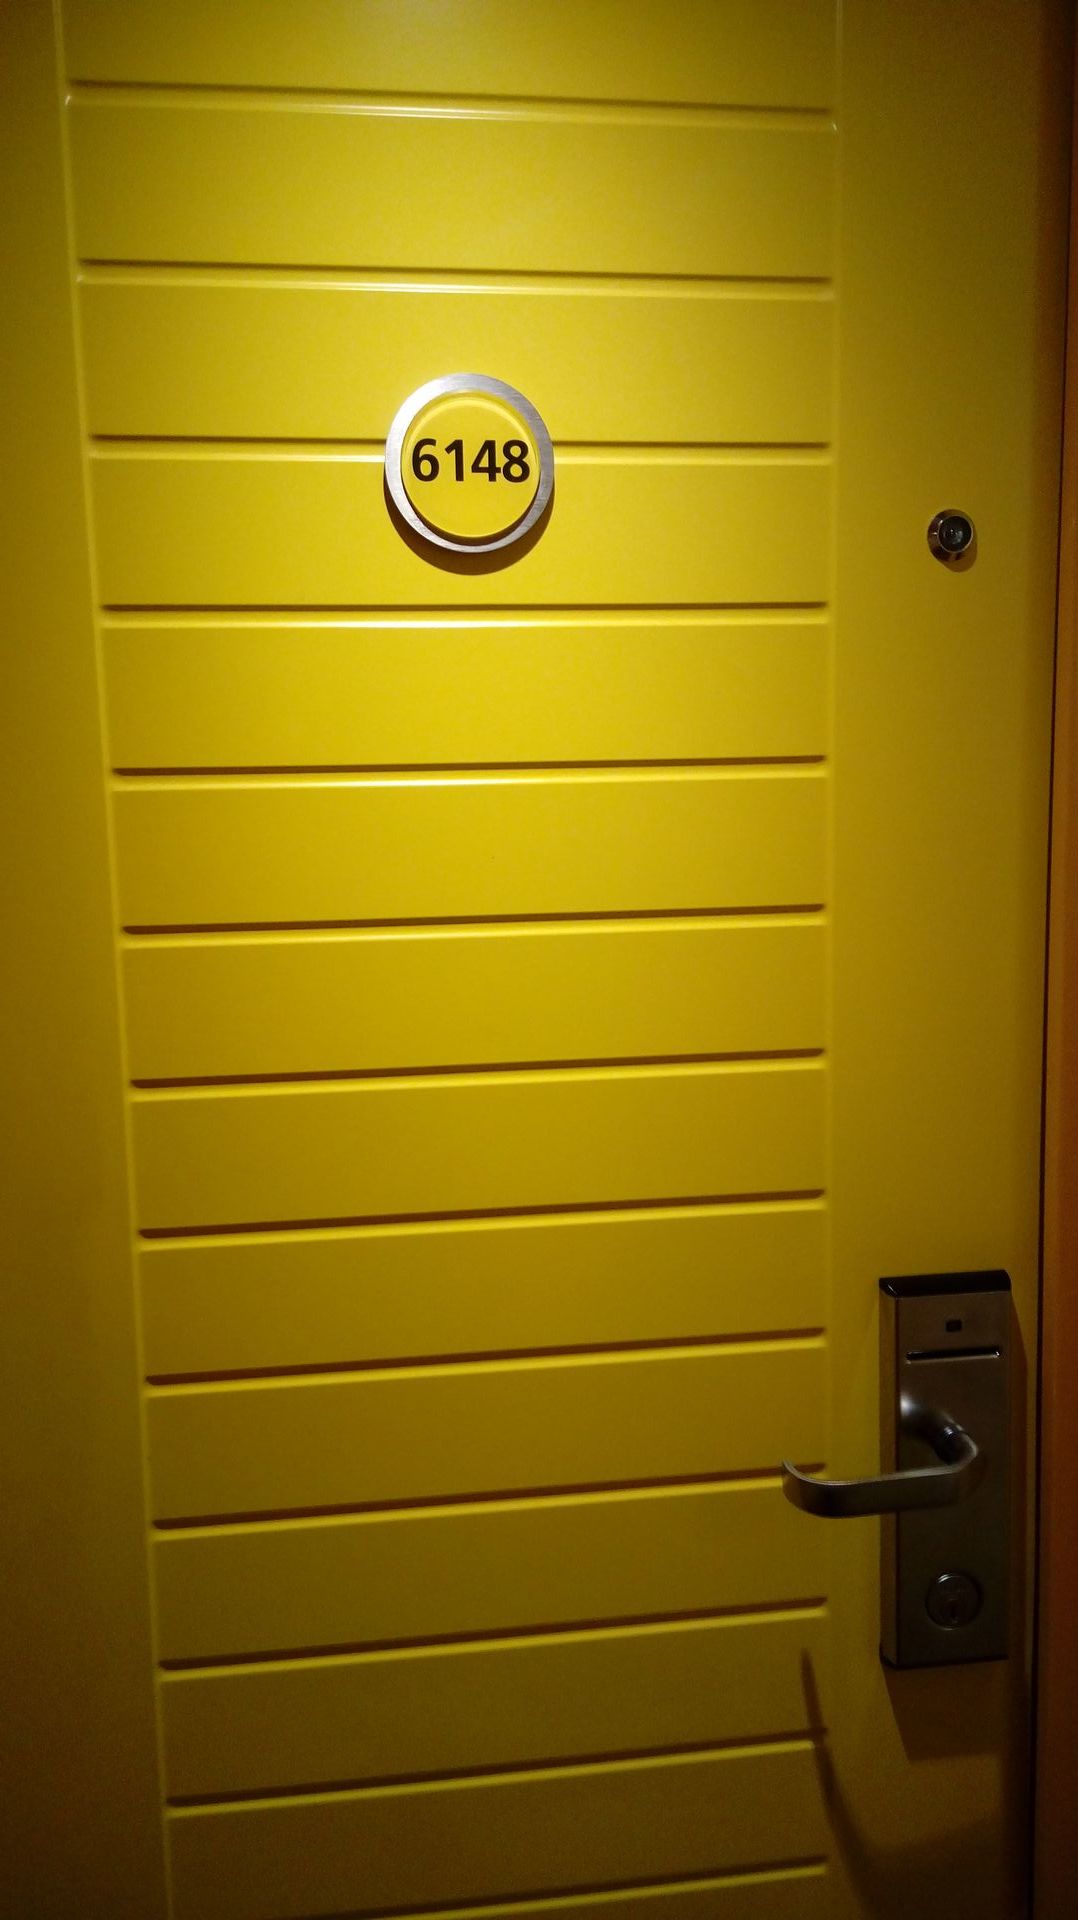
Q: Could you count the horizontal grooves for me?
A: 13